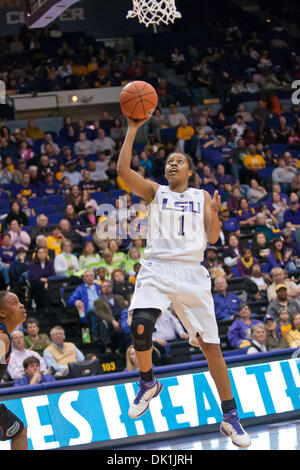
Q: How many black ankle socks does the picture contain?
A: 2